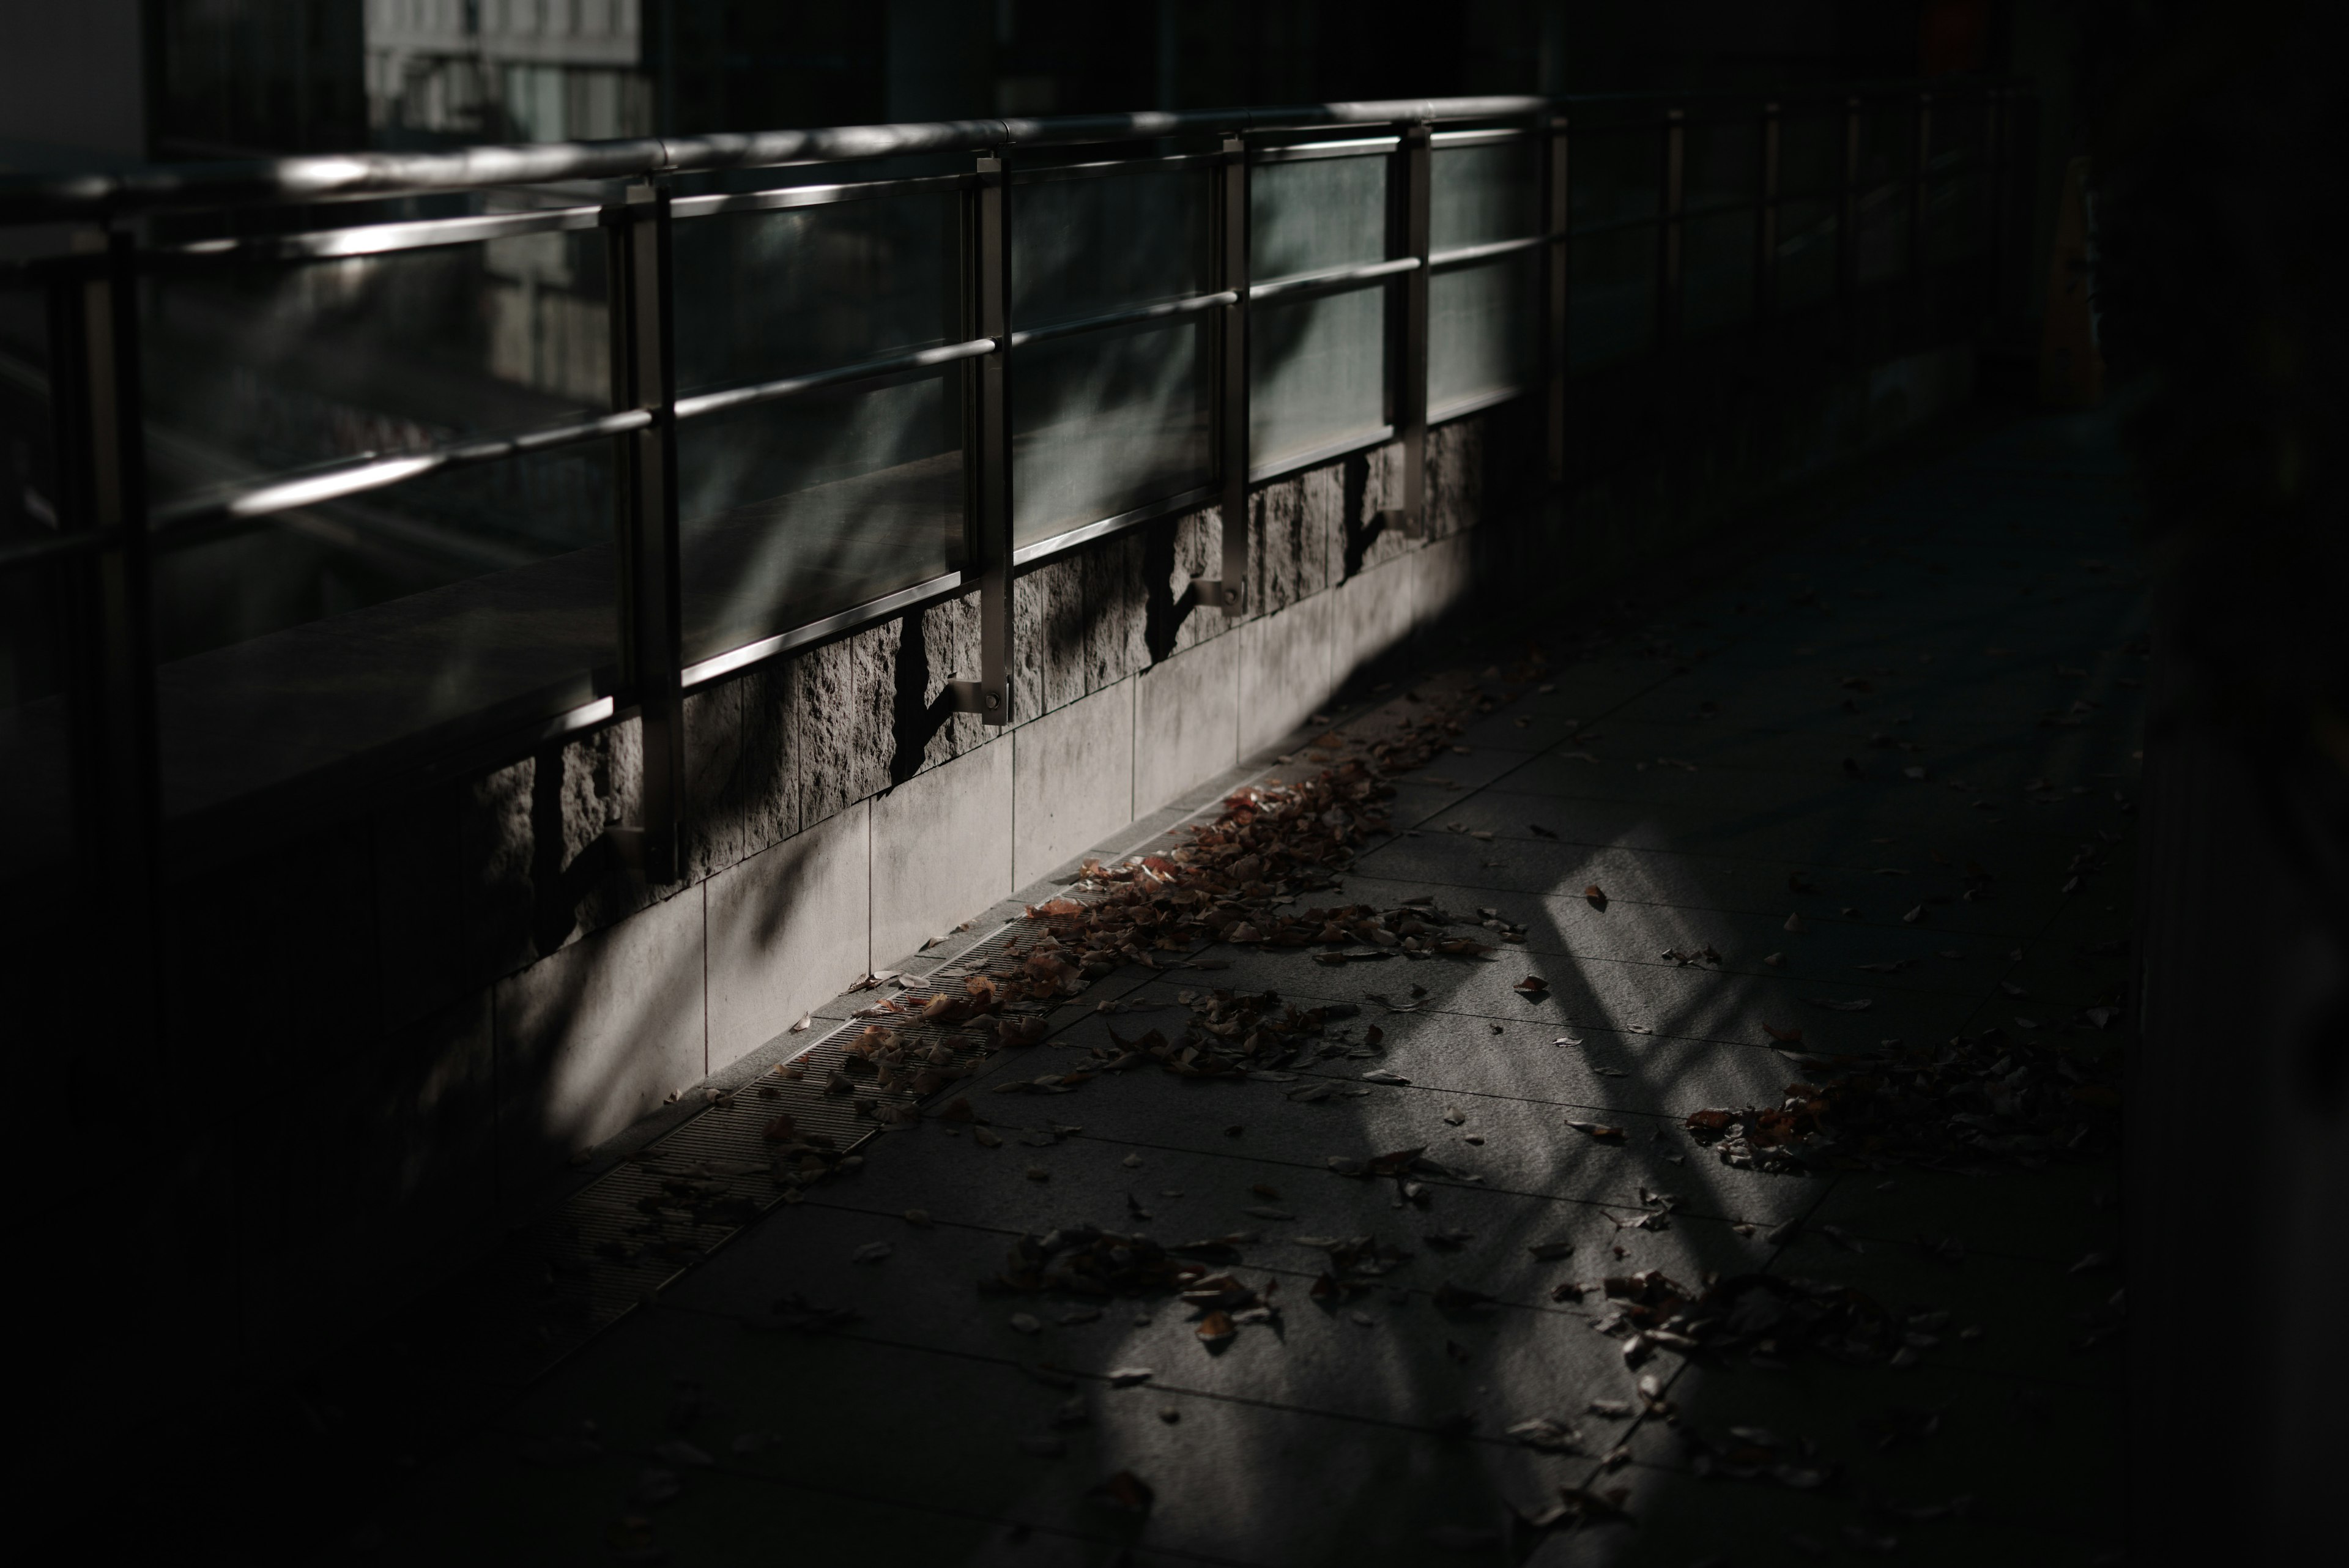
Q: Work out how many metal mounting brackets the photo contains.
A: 4